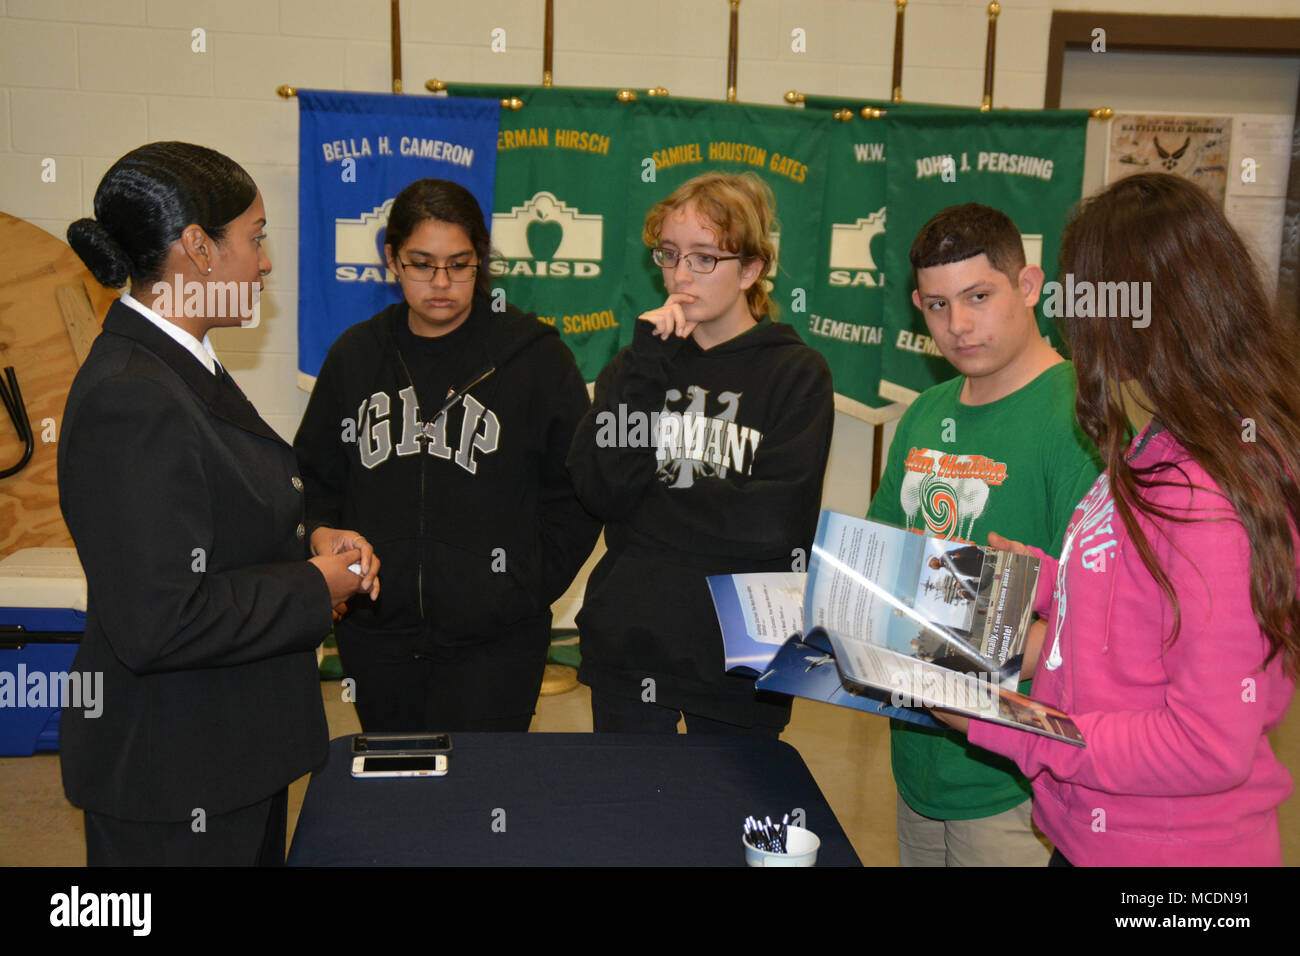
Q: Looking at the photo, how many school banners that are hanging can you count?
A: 5